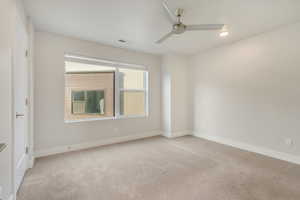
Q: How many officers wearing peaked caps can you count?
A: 0